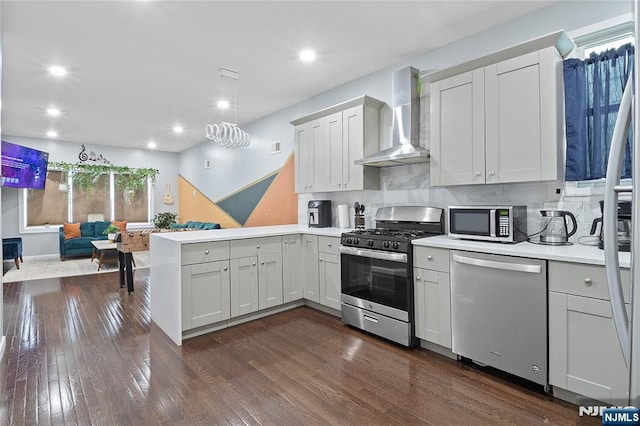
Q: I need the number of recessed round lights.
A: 7